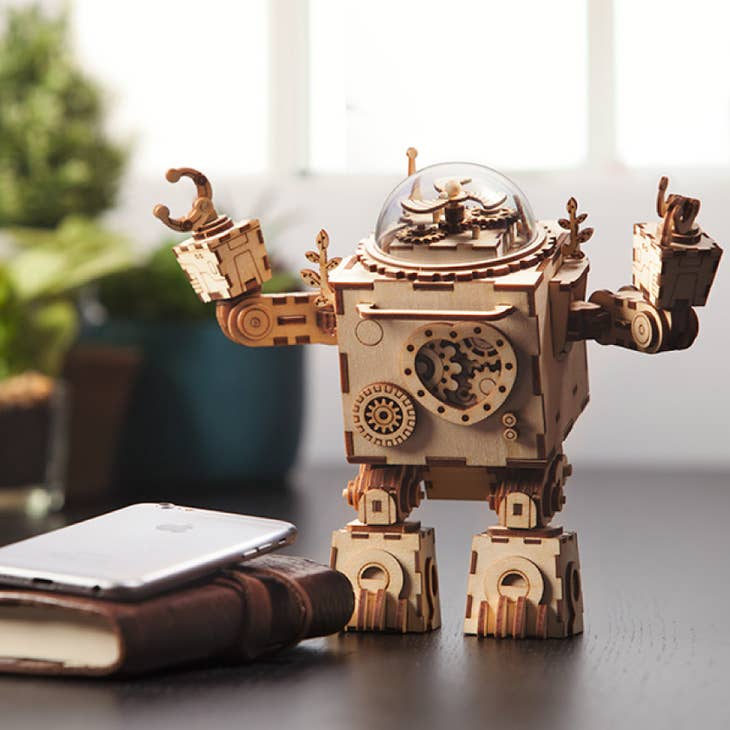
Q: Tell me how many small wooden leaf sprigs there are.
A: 2